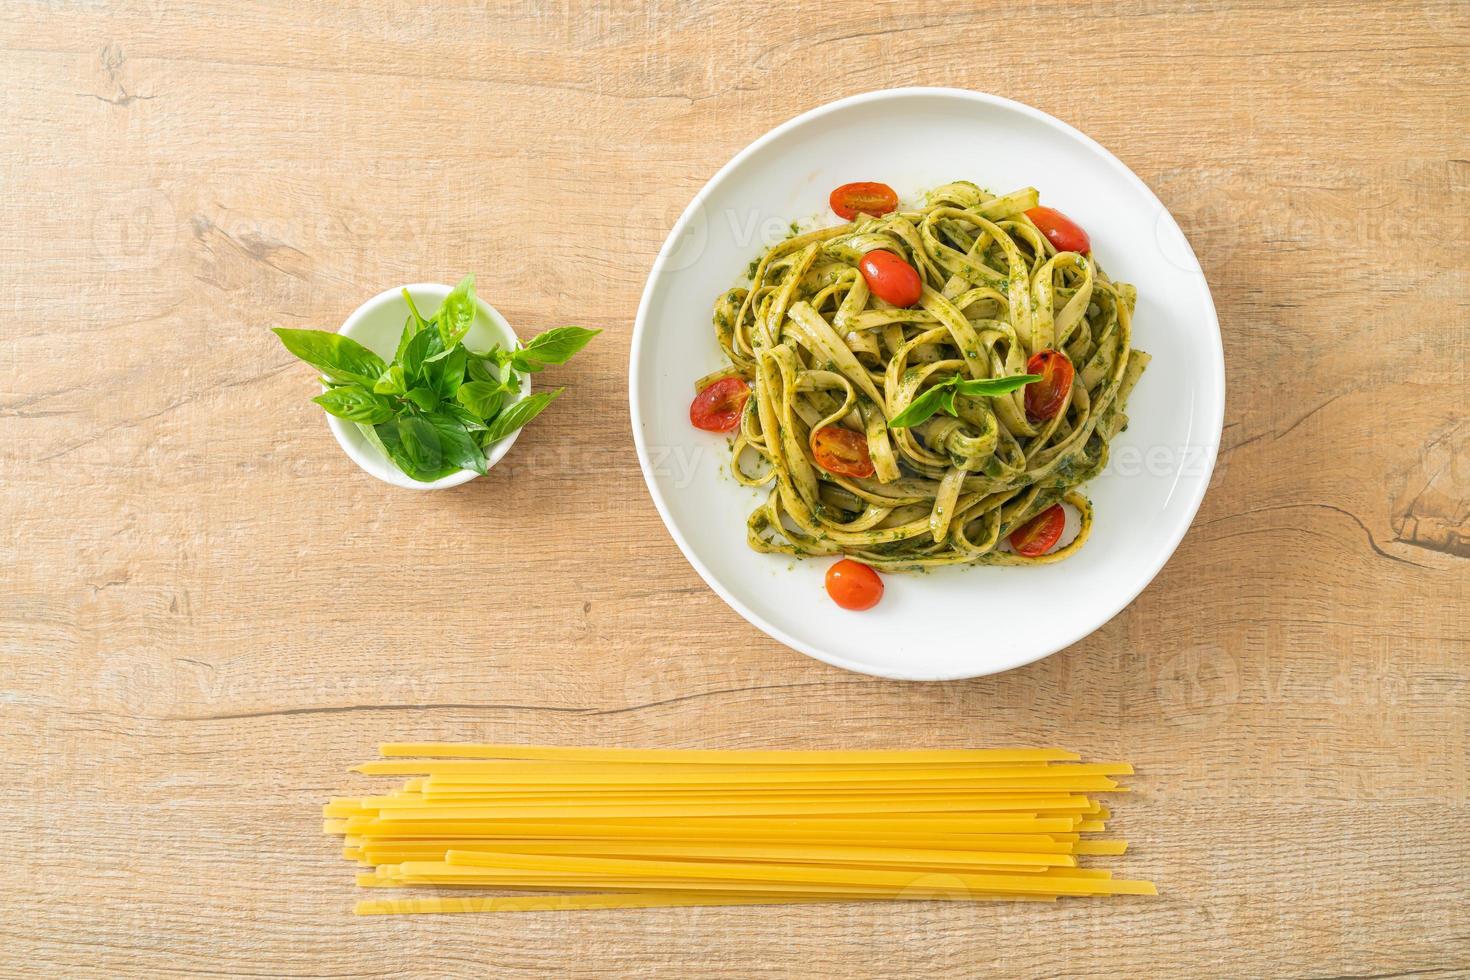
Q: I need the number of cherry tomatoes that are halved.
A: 5